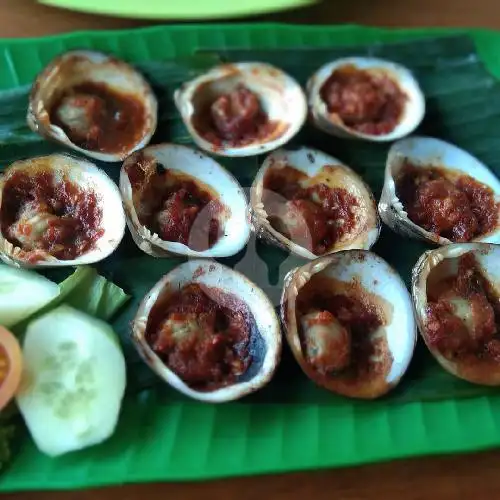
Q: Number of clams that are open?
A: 10